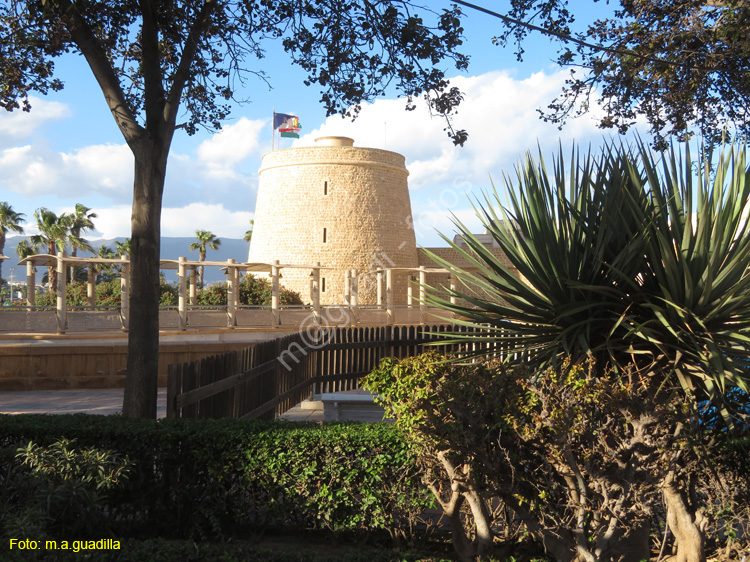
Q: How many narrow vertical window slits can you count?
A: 3